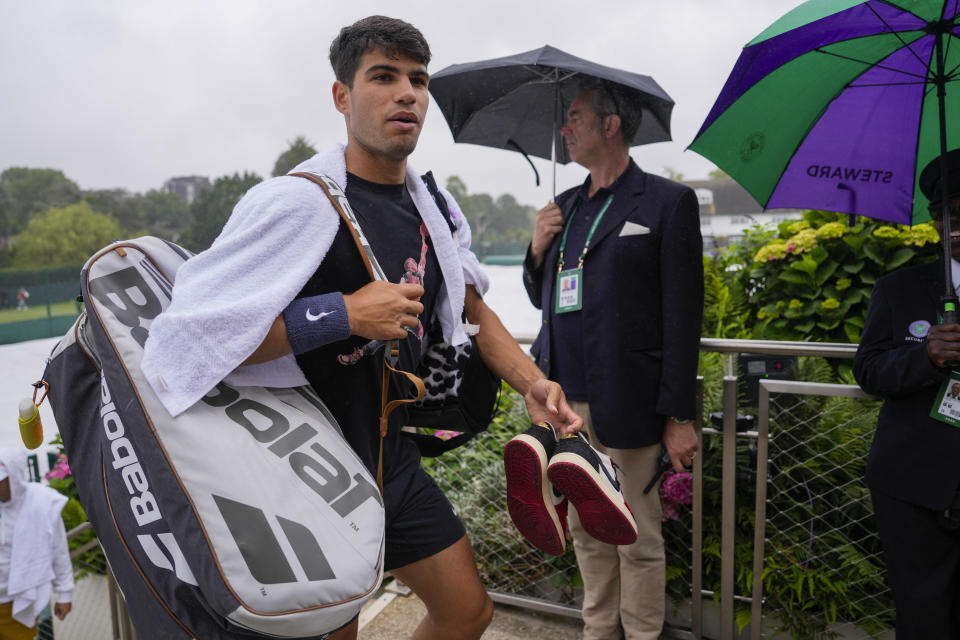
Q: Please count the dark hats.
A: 1